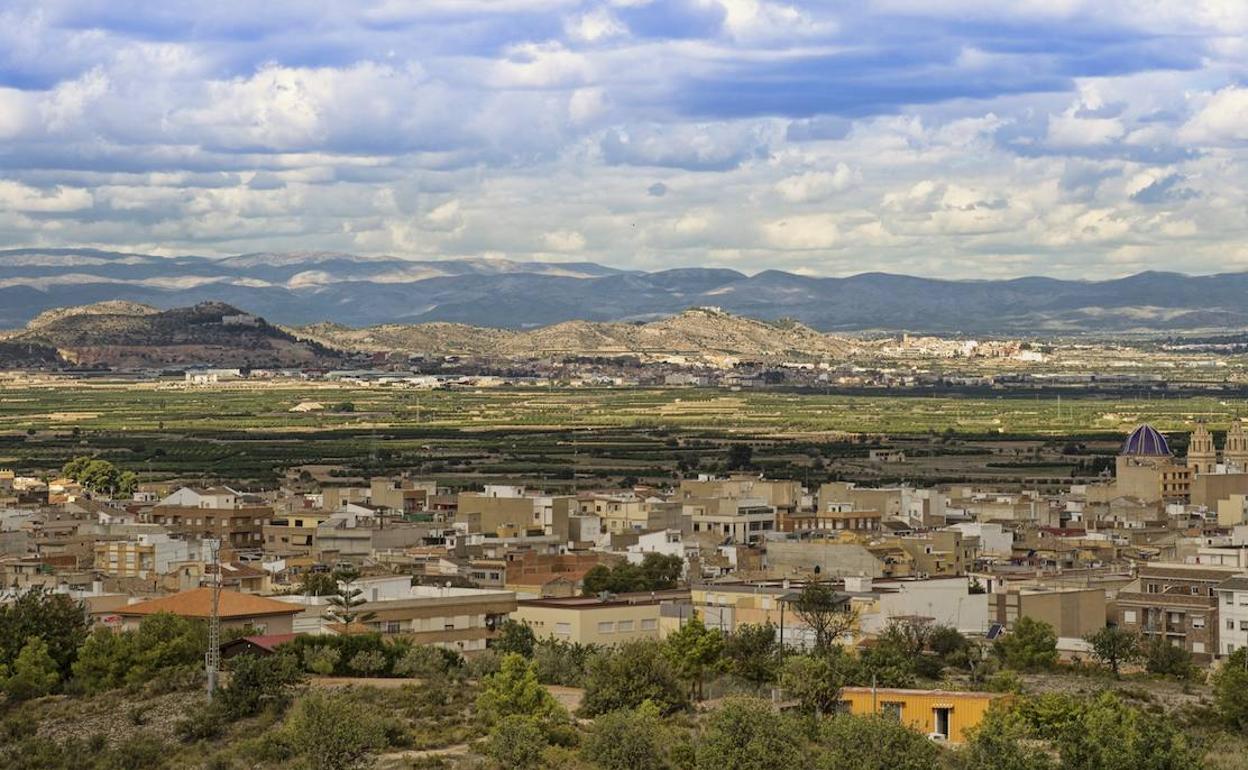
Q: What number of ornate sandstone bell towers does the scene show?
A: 2